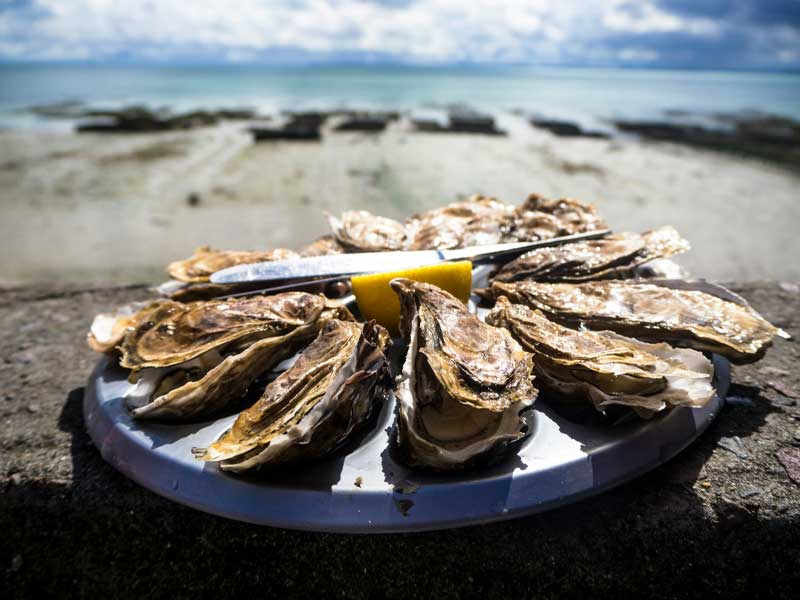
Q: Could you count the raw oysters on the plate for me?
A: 12